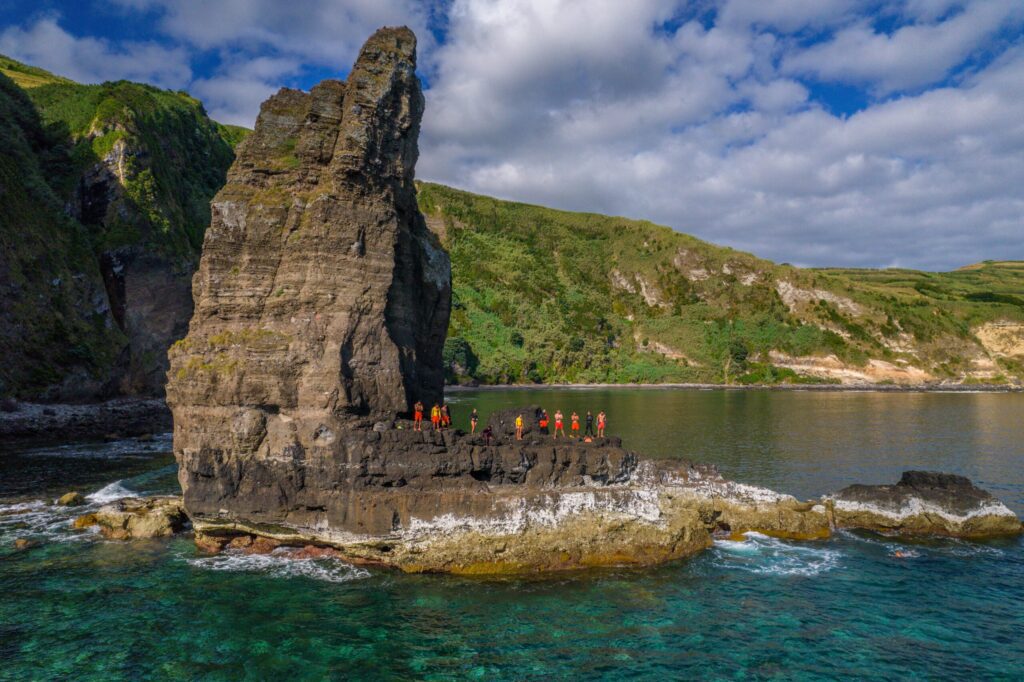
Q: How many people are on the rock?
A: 11